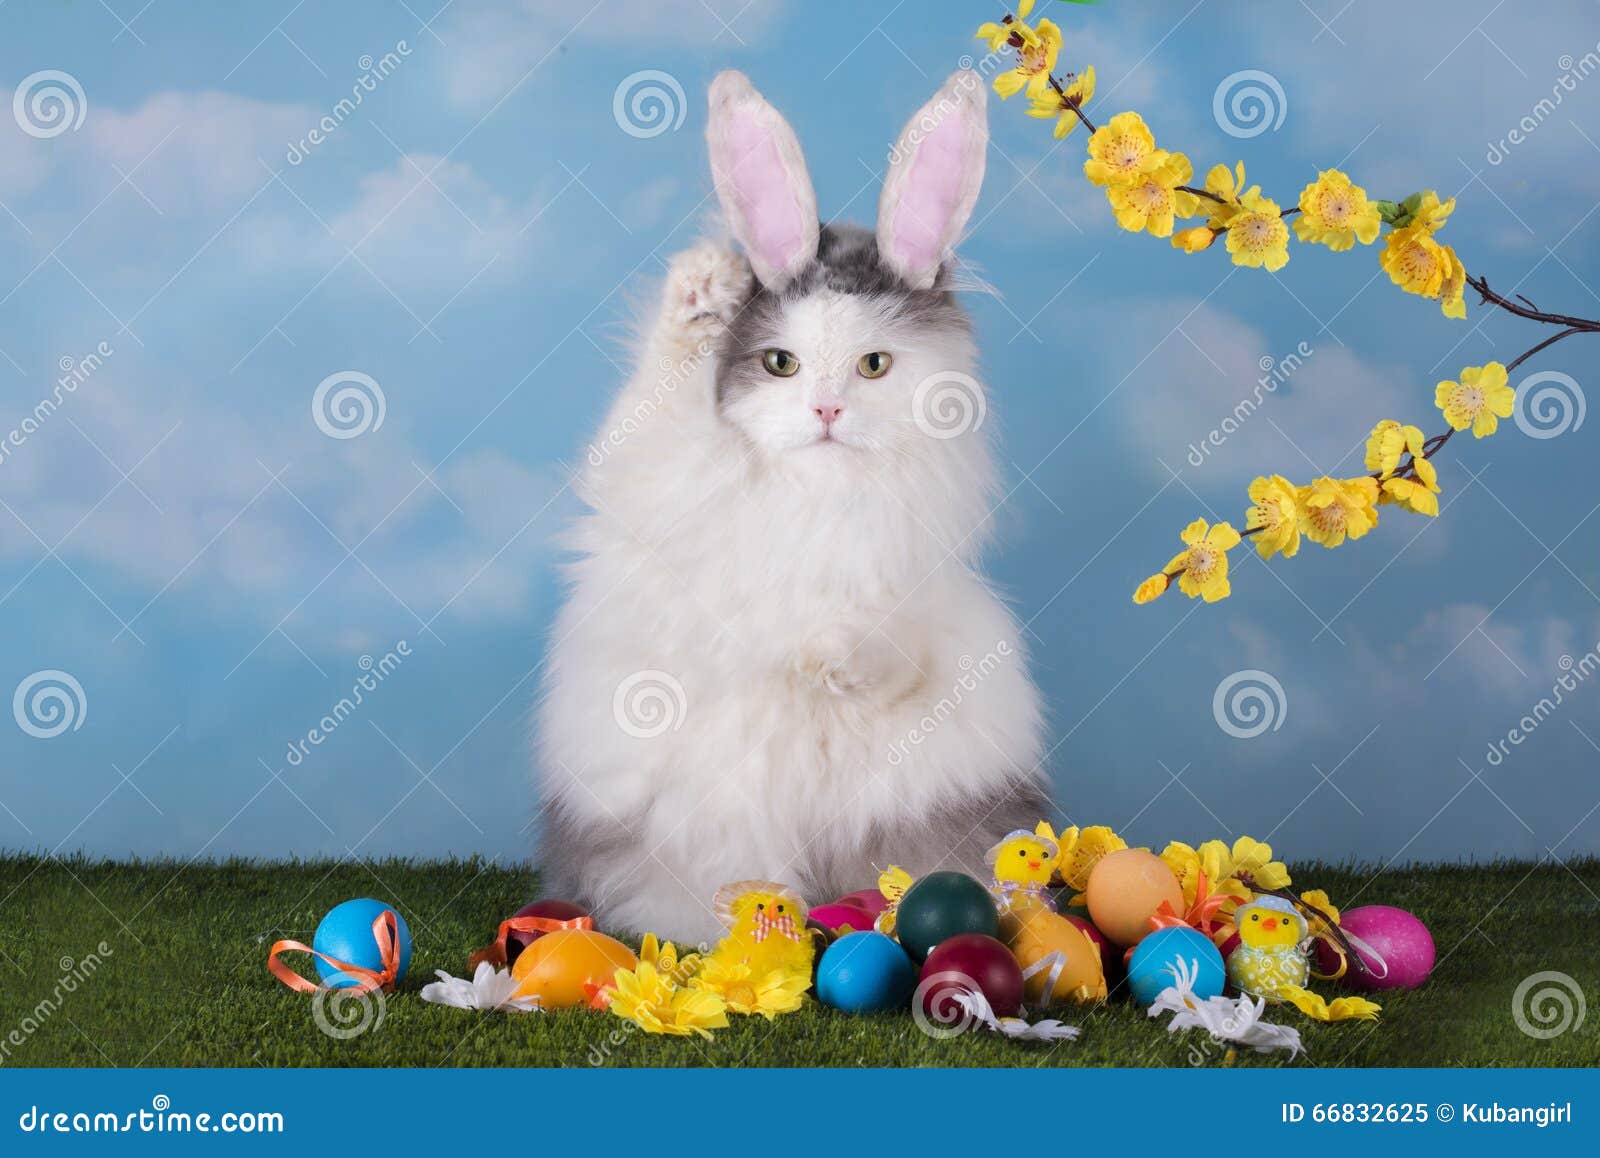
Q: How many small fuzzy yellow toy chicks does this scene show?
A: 3